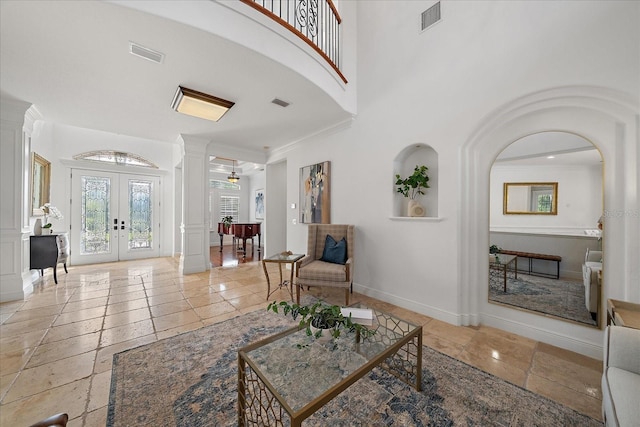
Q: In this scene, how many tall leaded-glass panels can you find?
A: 2